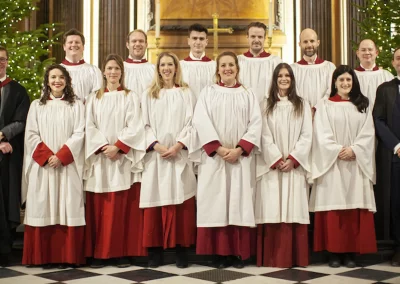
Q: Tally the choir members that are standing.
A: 12